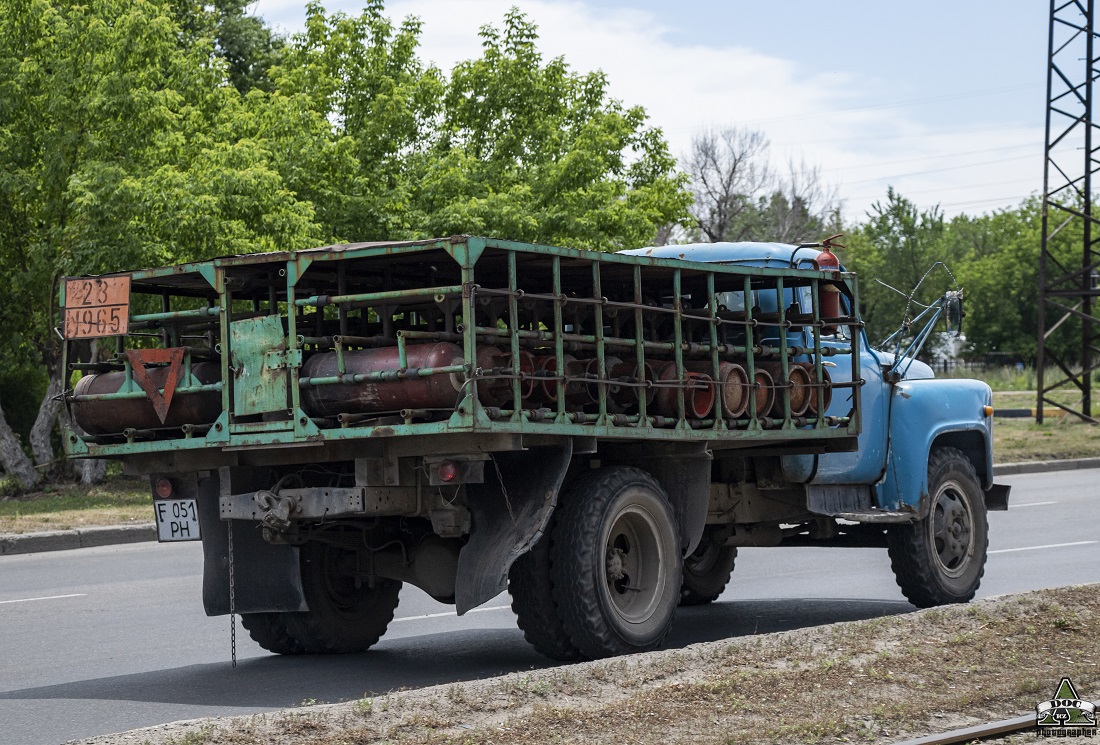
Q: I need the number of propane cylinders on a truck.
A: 11